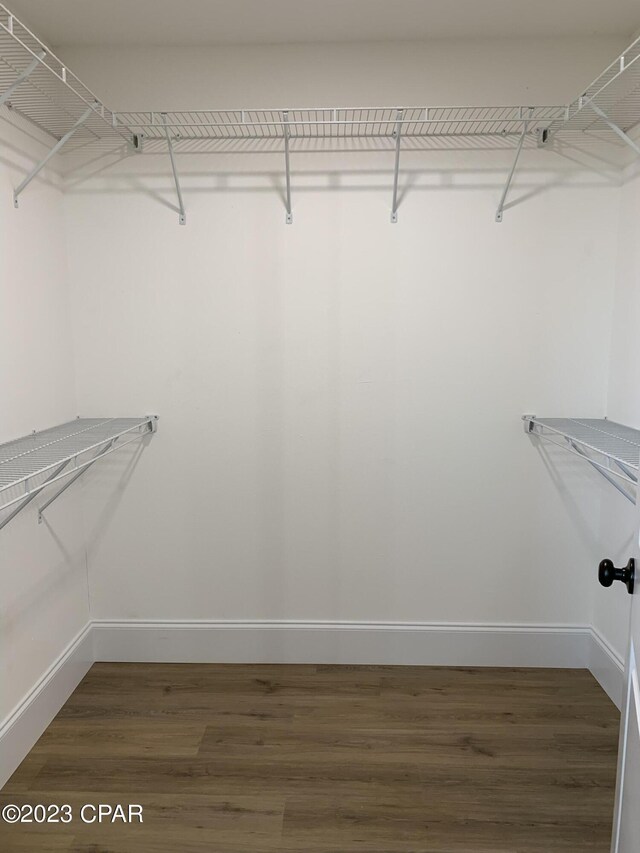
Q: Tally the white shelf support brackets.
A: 11